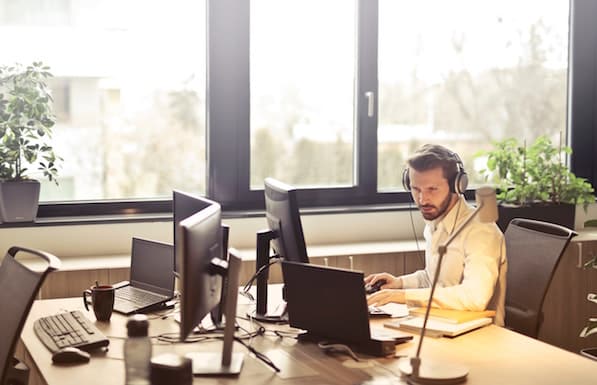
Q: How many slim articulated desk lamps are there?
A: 1